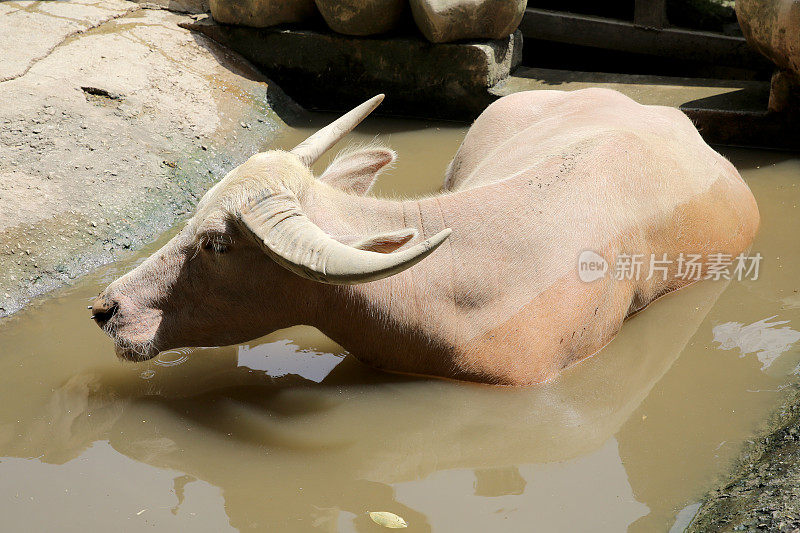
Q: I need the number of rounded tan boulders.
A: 4